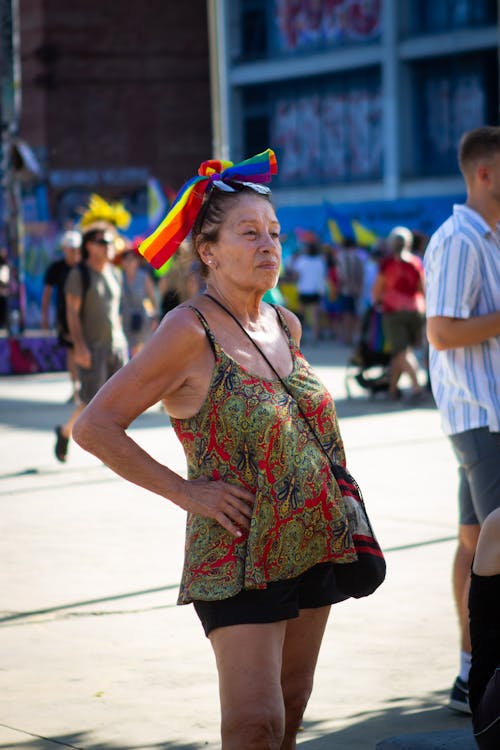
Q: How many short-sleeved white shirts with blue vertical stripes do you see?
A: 1